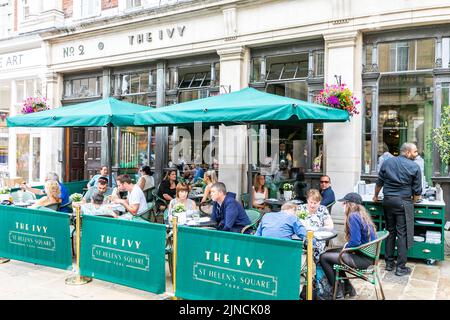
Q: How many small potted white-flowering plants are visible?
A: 5